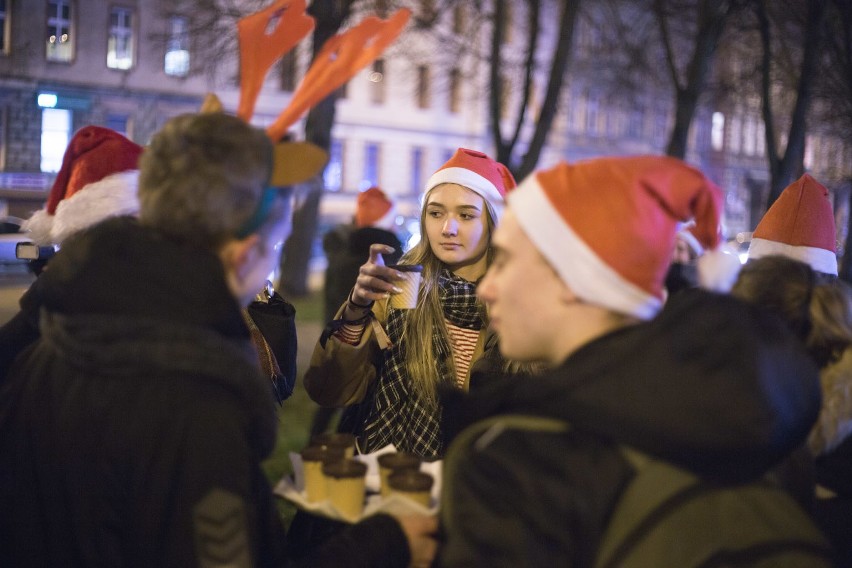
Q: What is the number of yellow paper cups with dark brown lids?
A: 6